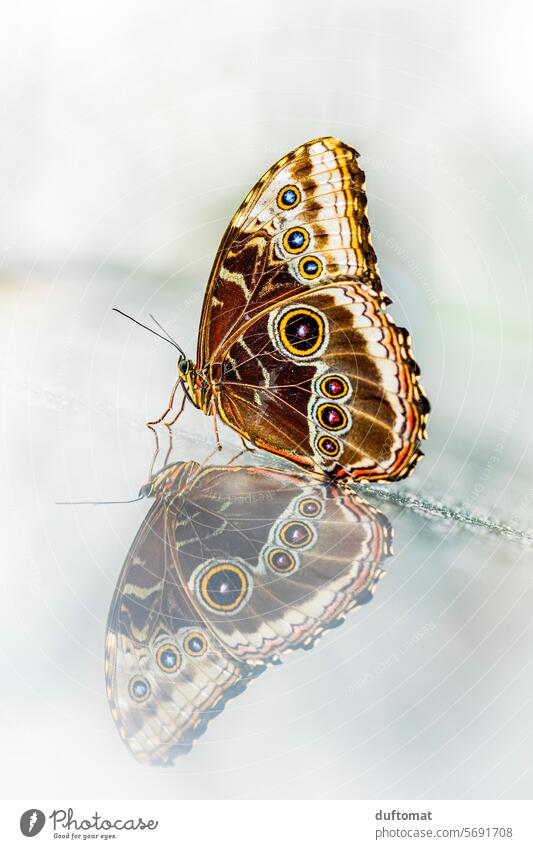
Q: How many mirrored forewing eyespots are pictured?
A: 3